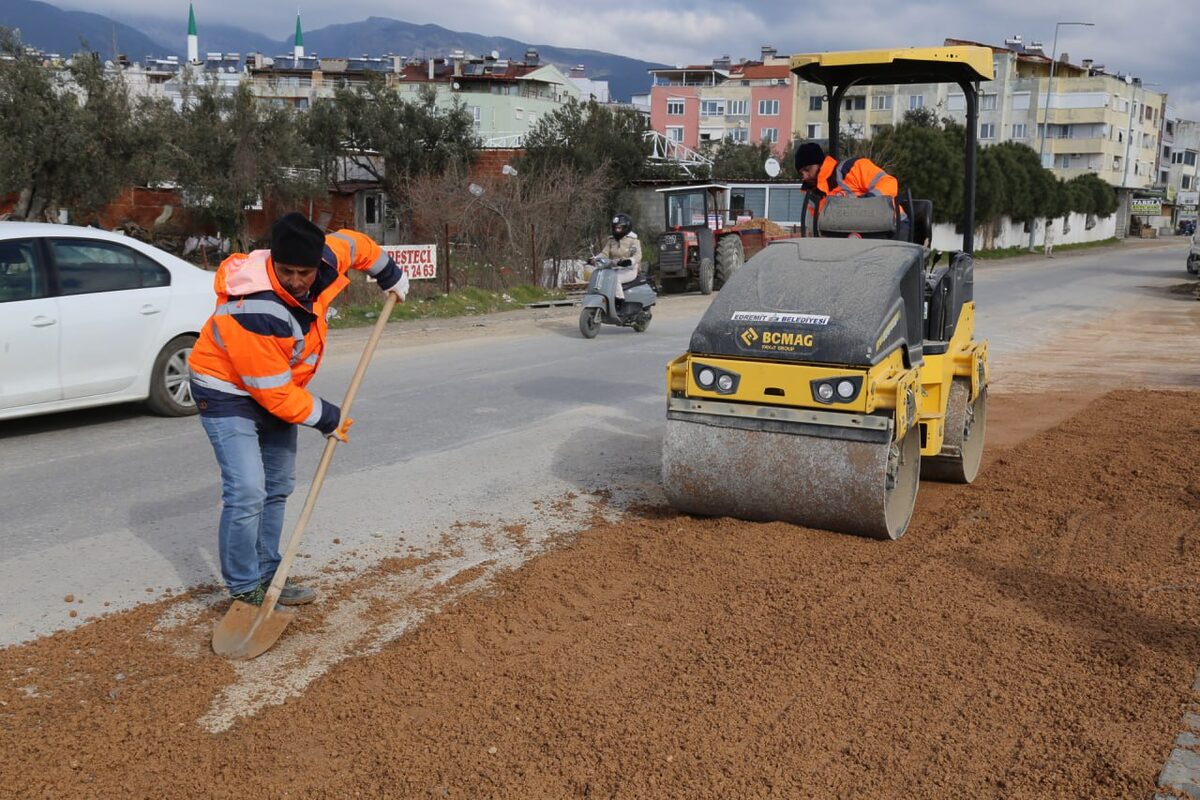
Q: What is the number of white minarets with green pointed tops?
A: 2